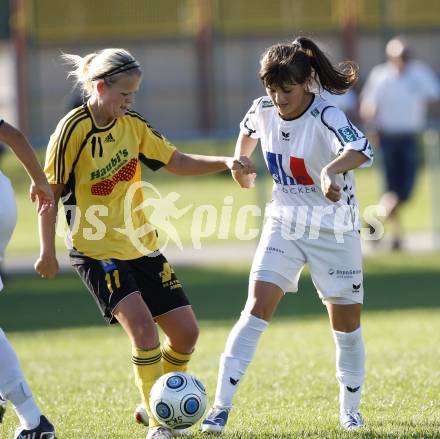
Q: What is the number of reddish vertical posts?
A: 3